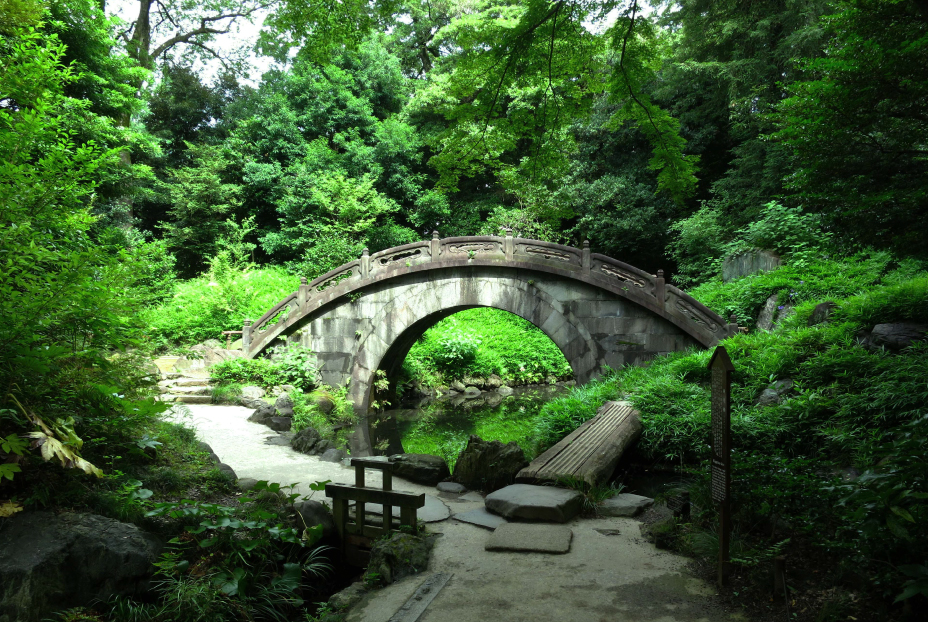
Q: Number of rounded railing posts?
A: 8